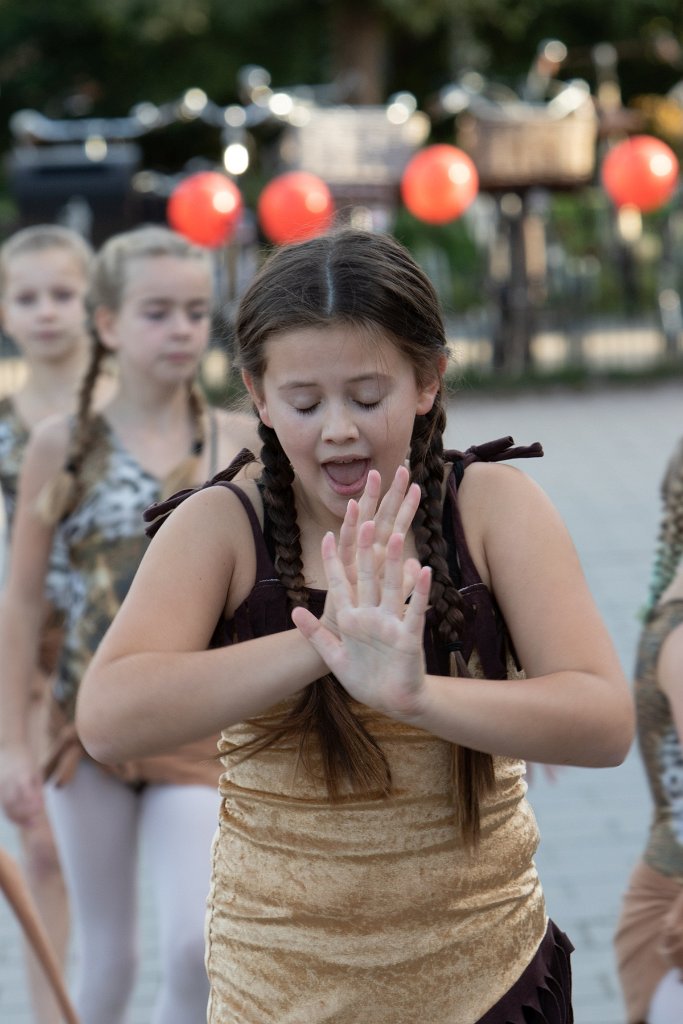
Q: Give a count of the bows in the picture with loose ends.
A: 2